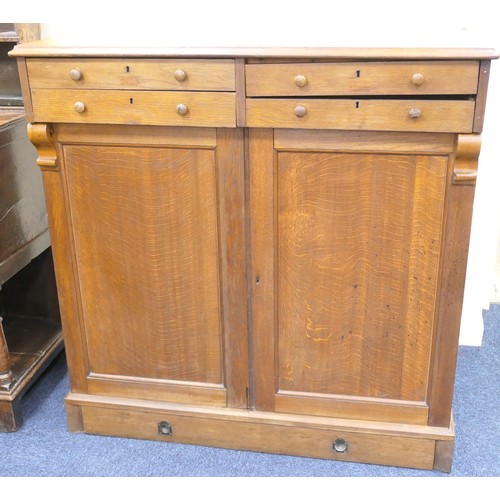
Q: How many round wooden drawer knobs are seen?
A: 8